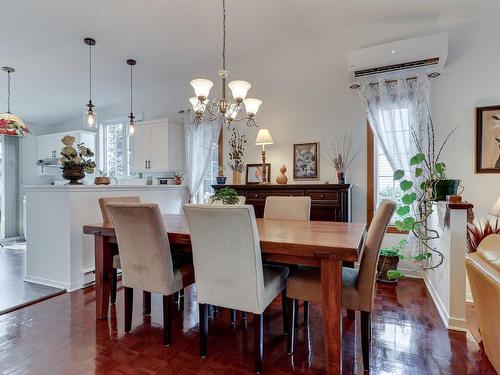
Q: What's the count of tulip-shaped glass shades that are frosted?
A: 5